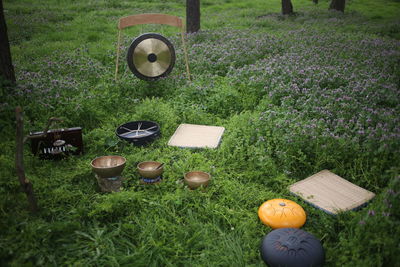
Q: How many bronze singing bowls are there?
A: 3